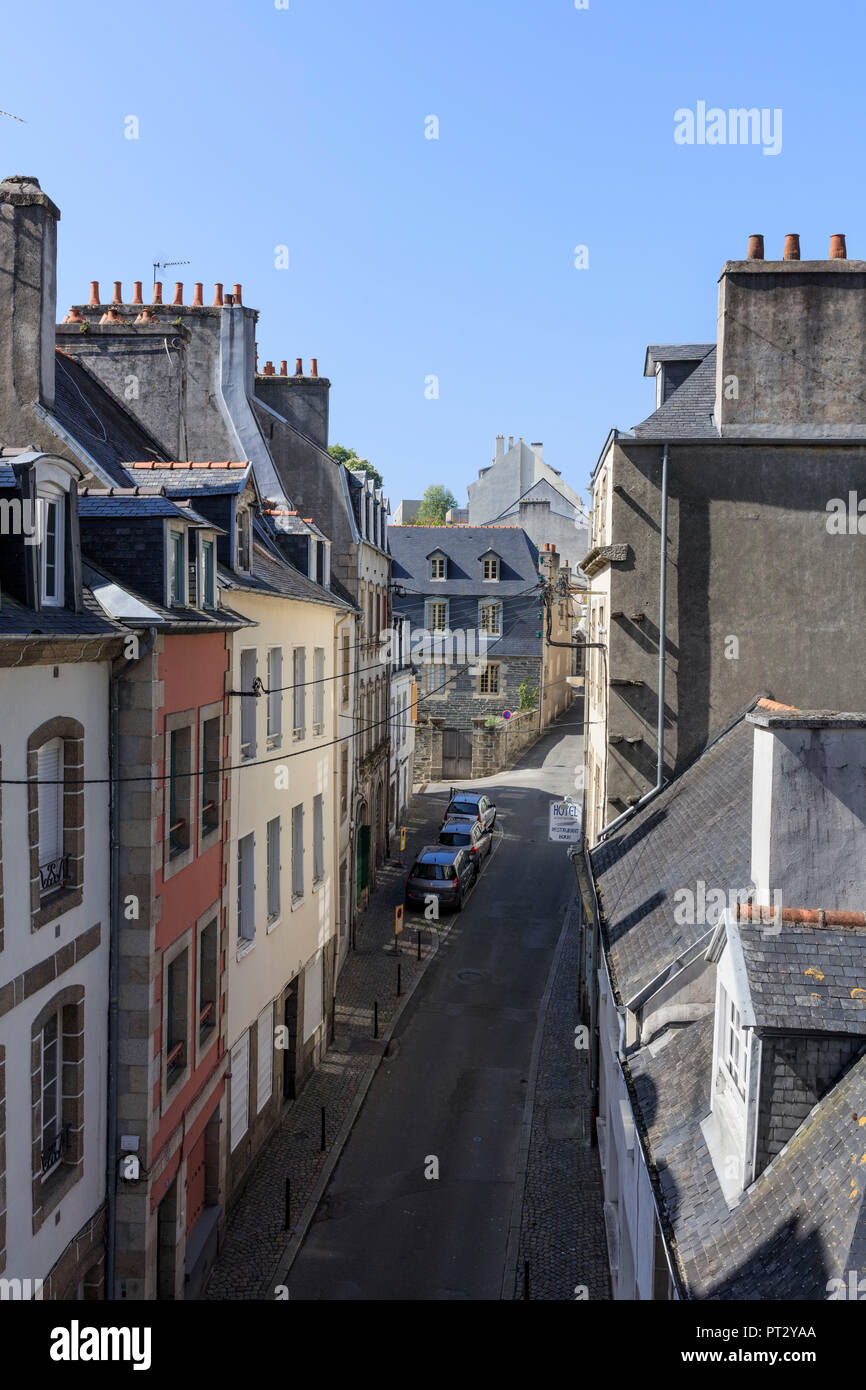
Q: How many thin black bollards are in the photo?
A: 6